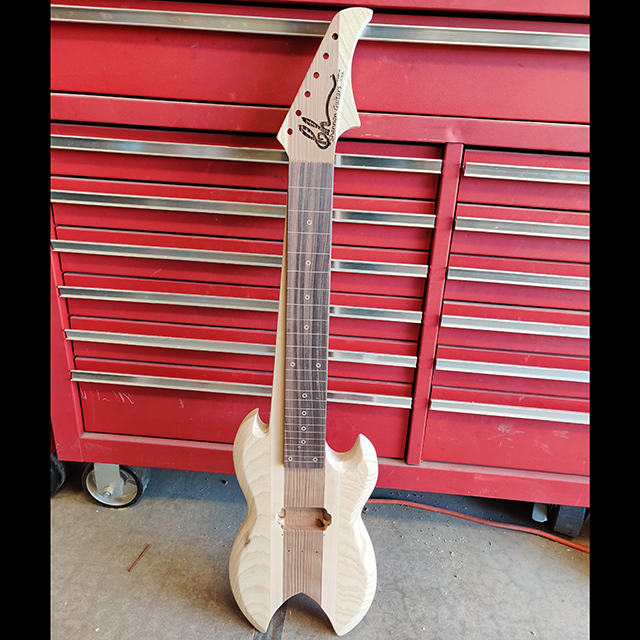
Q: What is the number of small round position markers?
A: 12